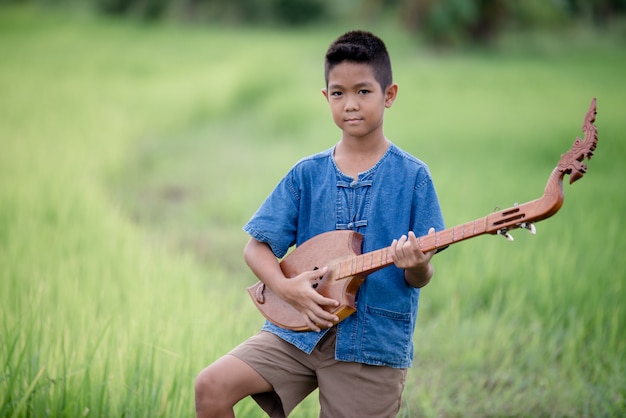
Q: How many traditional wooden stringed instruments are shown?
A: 1